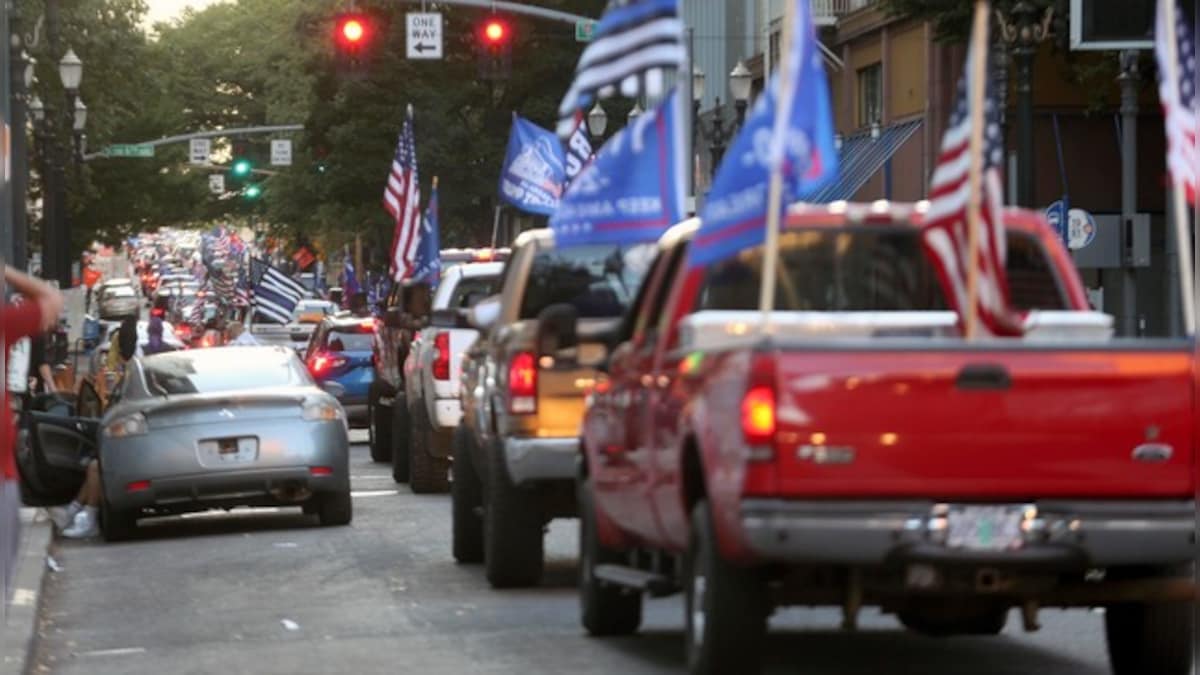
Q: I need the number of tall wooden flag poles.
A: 3